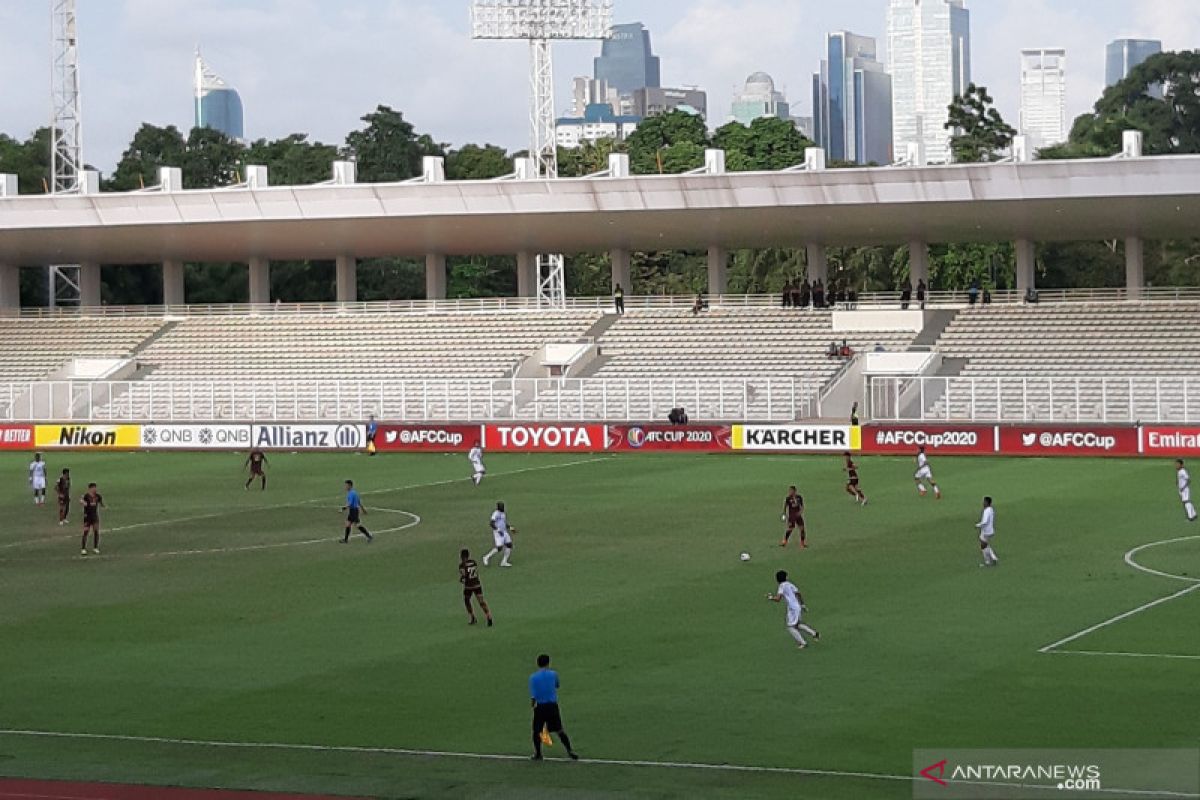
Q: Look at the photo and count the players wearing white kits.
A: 7